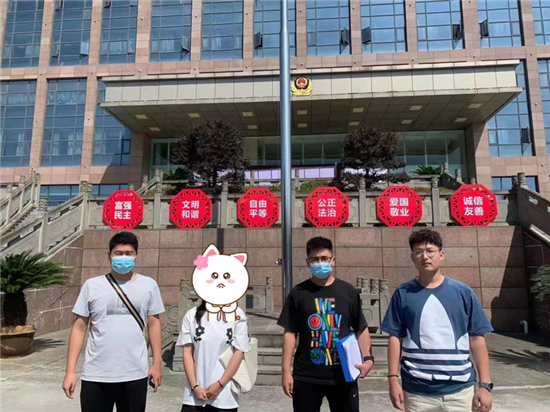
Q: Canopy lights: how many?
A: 13